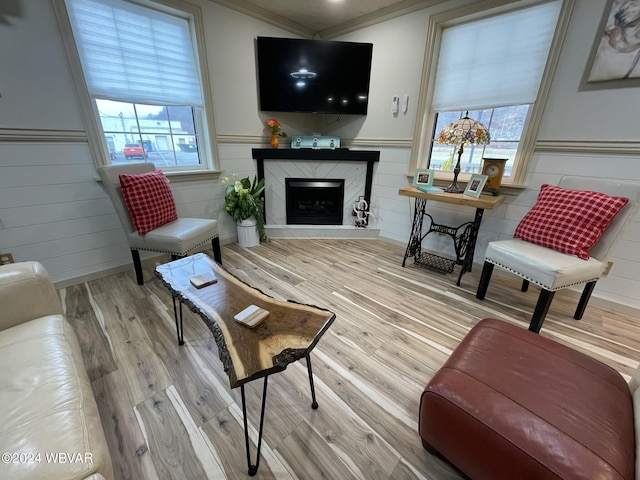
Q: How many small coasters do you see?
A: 2